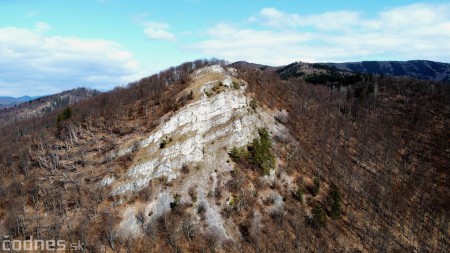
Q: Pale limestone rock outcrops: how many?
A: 1